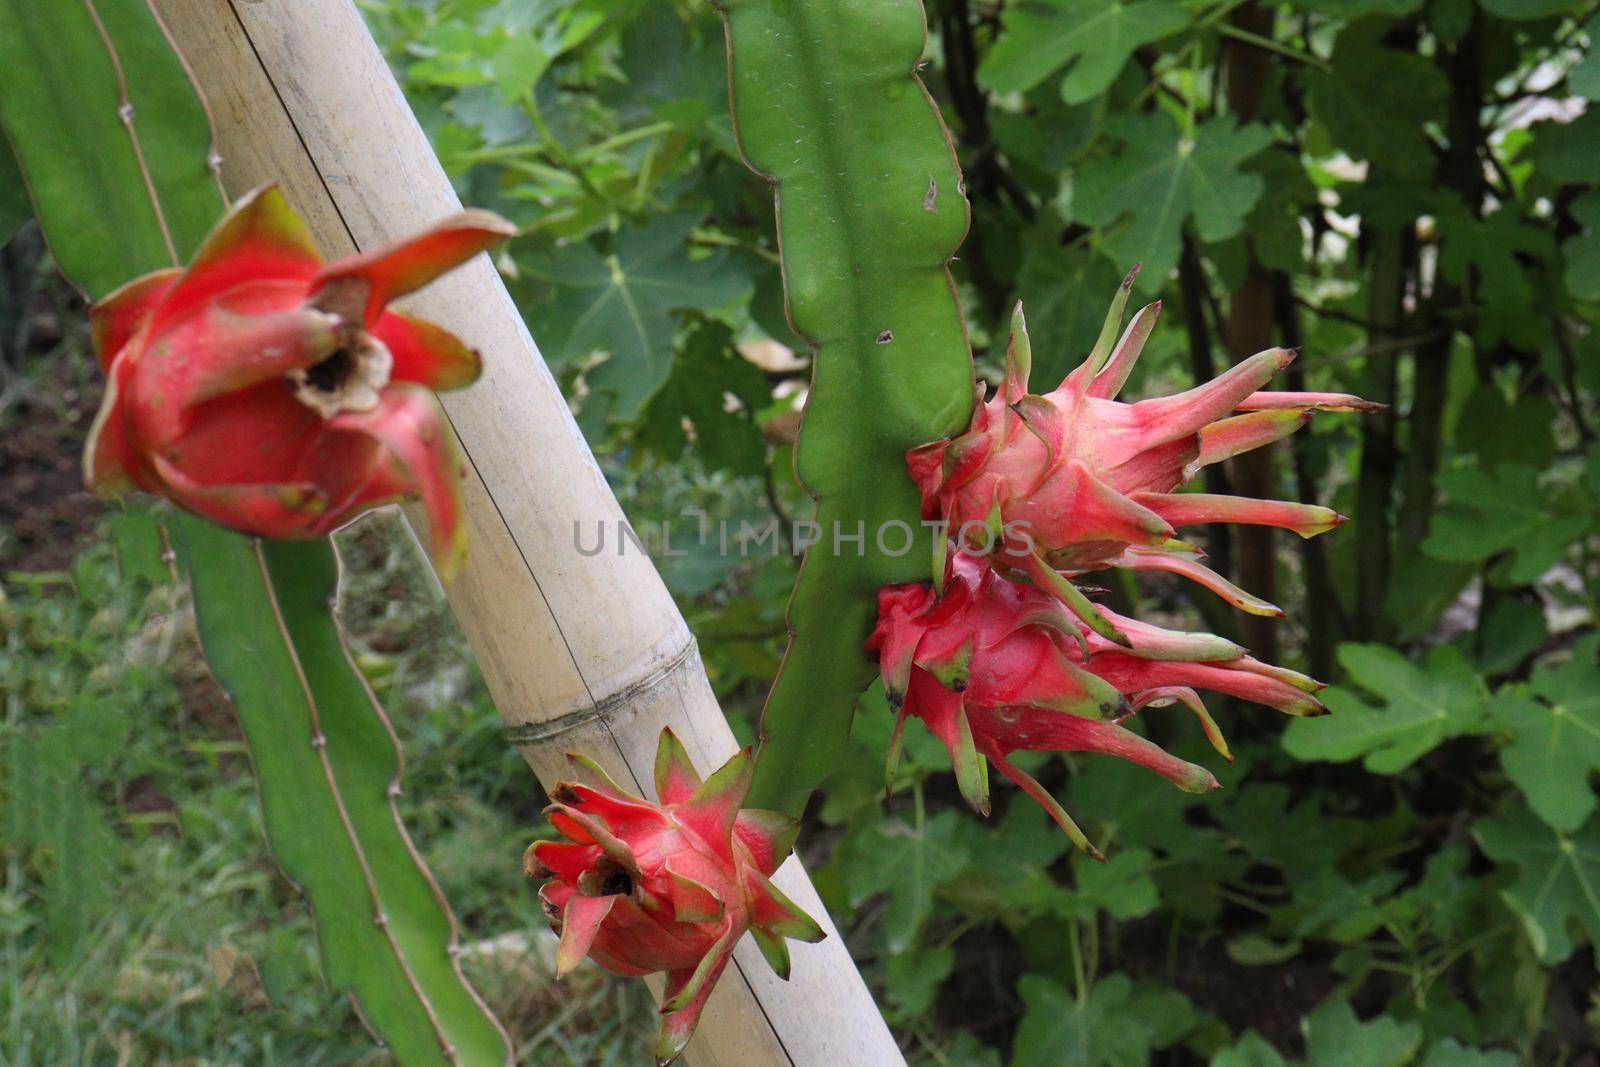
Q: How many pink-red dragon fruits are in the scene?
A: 4